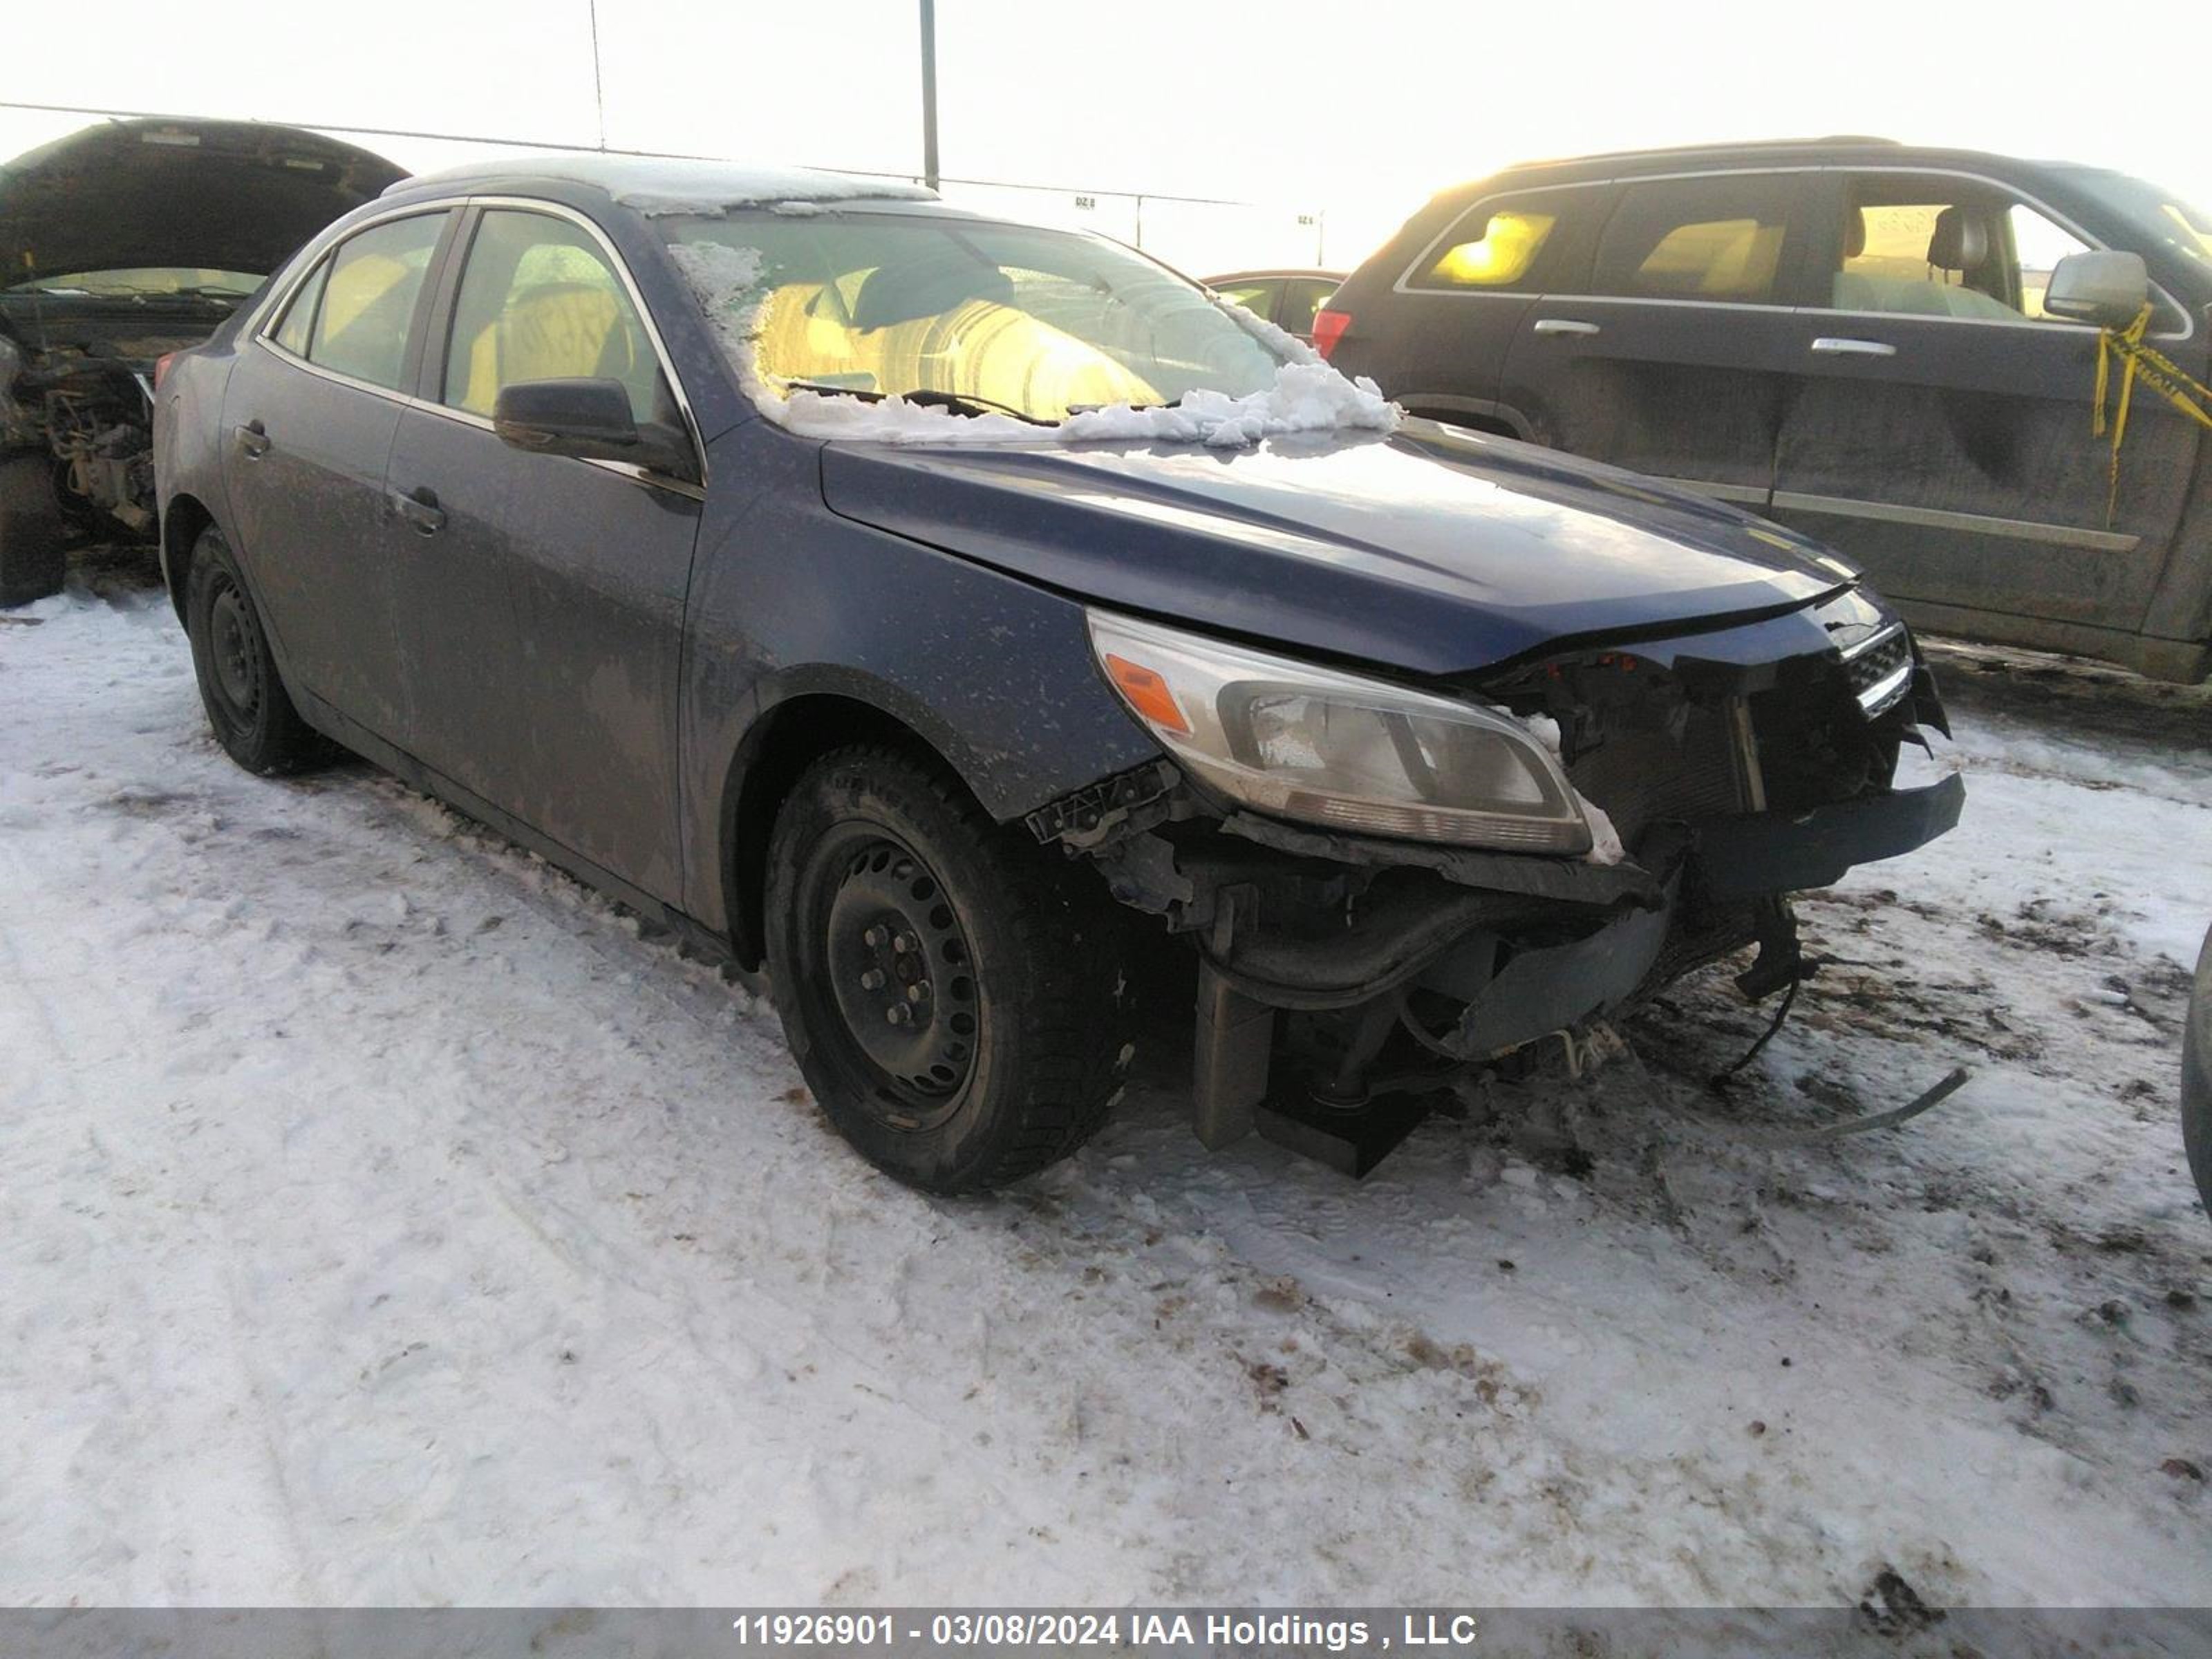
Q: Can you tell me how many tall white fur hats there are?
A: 0